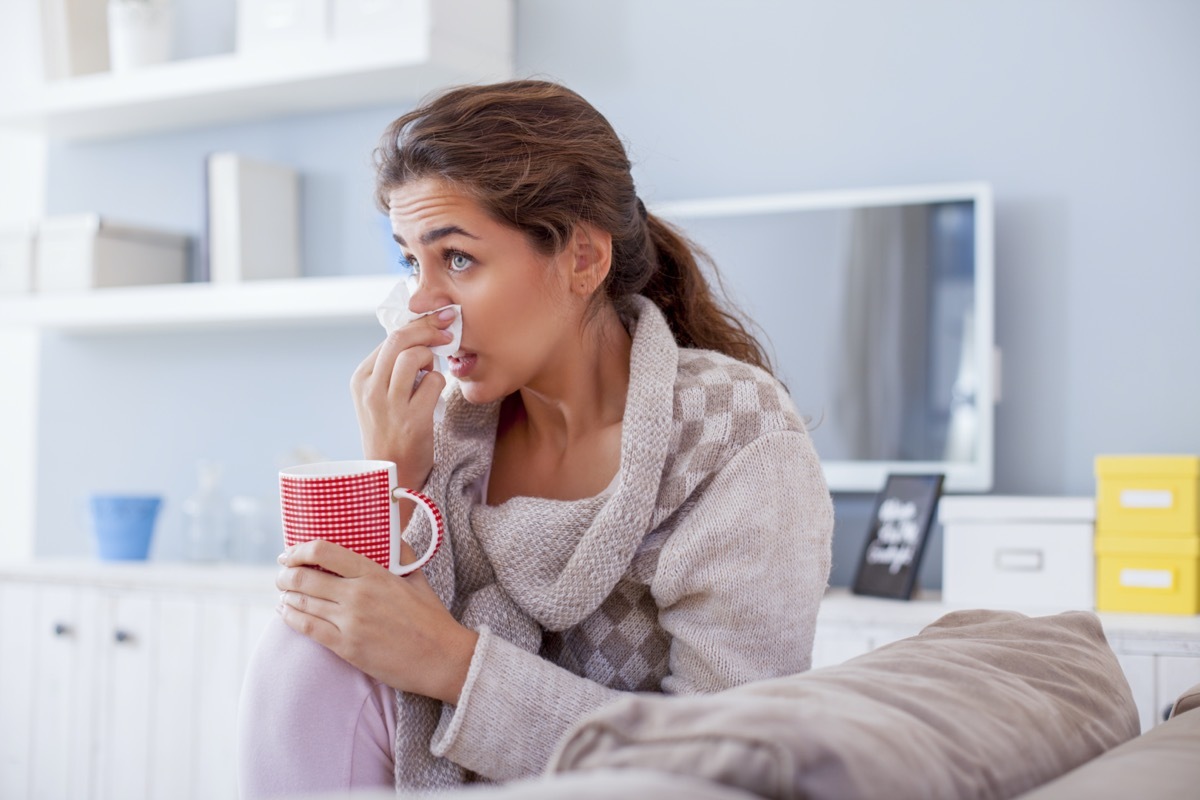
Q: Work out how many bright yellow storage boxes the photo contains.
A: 2